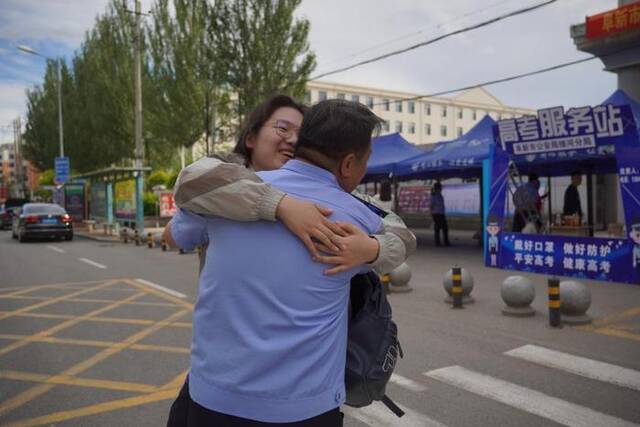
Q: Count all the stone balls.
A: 4